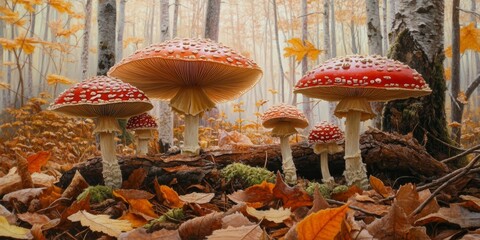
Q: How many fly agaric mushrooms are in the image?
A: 6